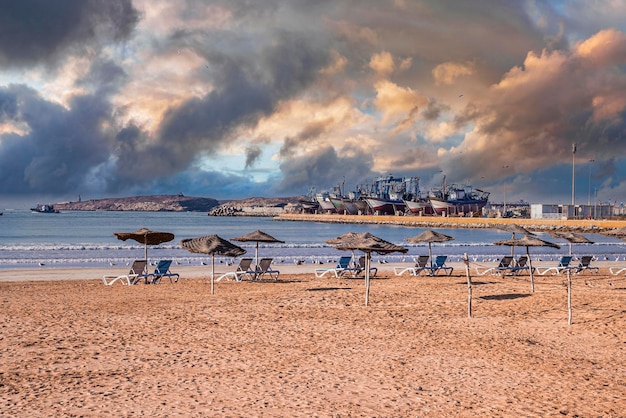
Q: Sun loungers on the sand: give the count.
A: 13